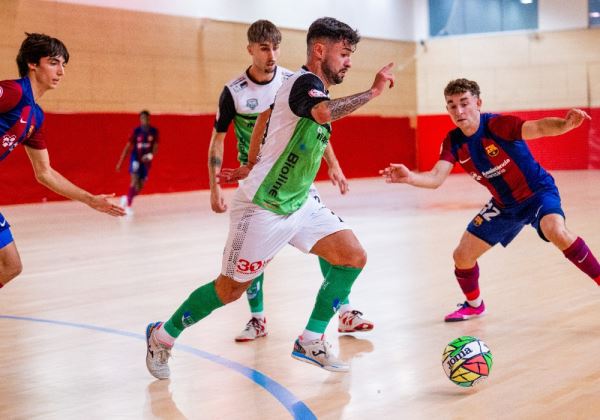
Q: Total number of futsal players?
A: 5